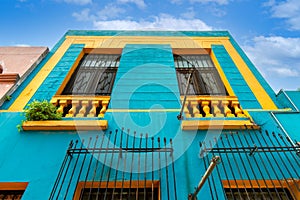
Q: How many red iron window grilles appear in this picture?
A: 0